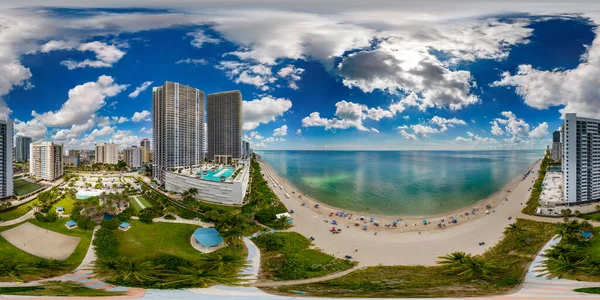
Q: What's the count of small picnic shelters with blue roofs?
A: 3